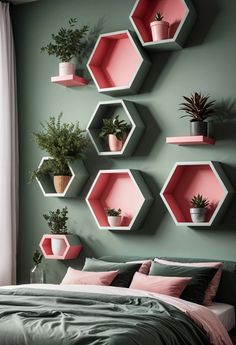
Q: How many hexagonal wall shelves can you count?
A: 7